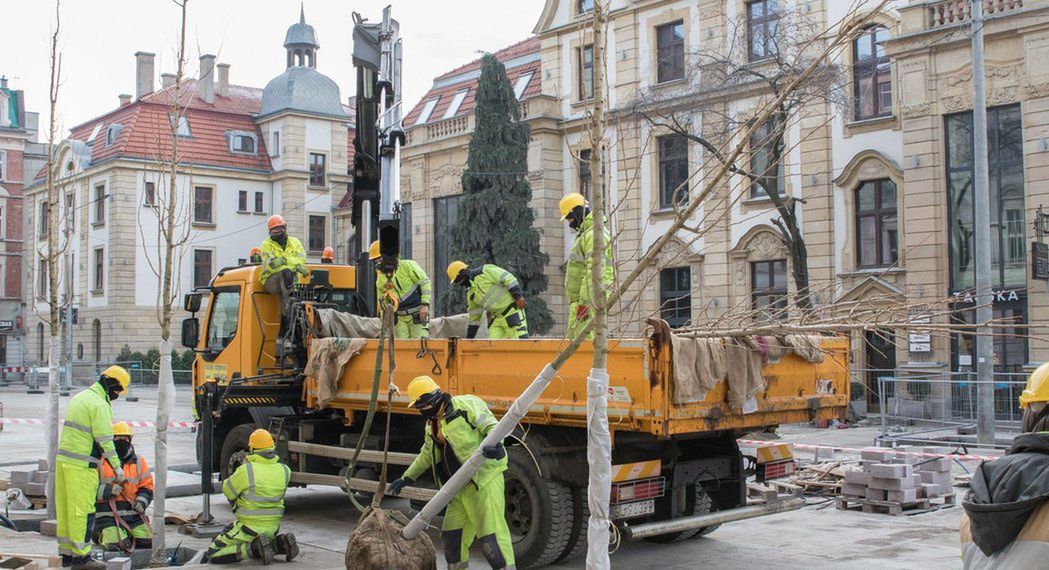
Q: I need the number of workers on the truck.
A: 4